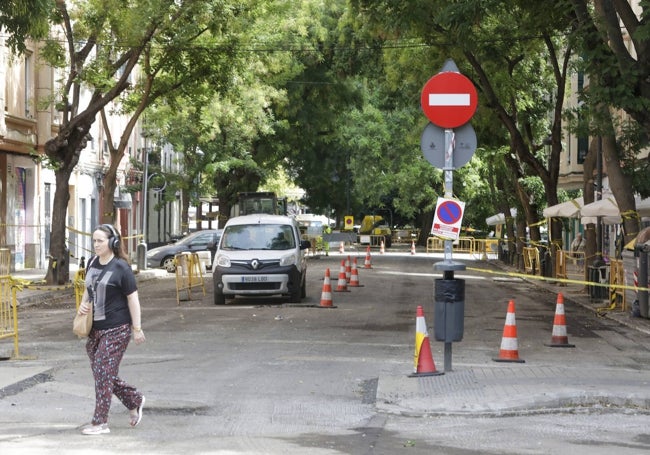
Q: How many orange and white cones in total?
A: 10